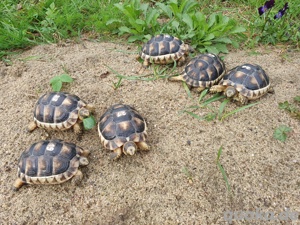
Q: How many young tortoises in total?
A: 6